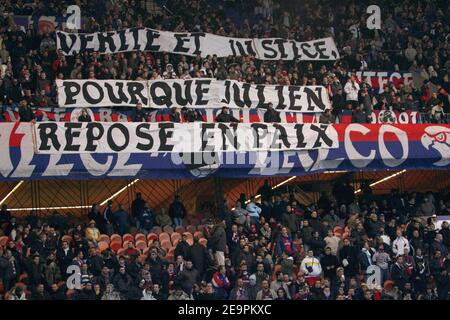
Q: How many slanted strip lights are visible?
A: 4